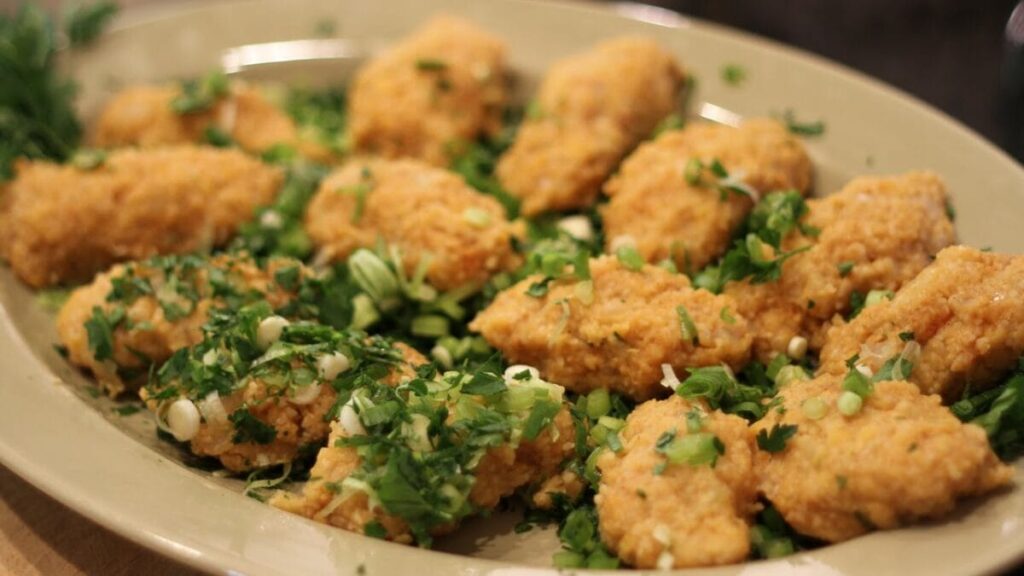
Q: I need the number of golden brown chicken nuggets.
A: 14